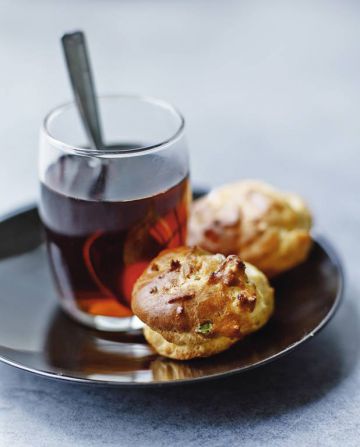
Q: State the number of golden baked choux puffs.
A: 2